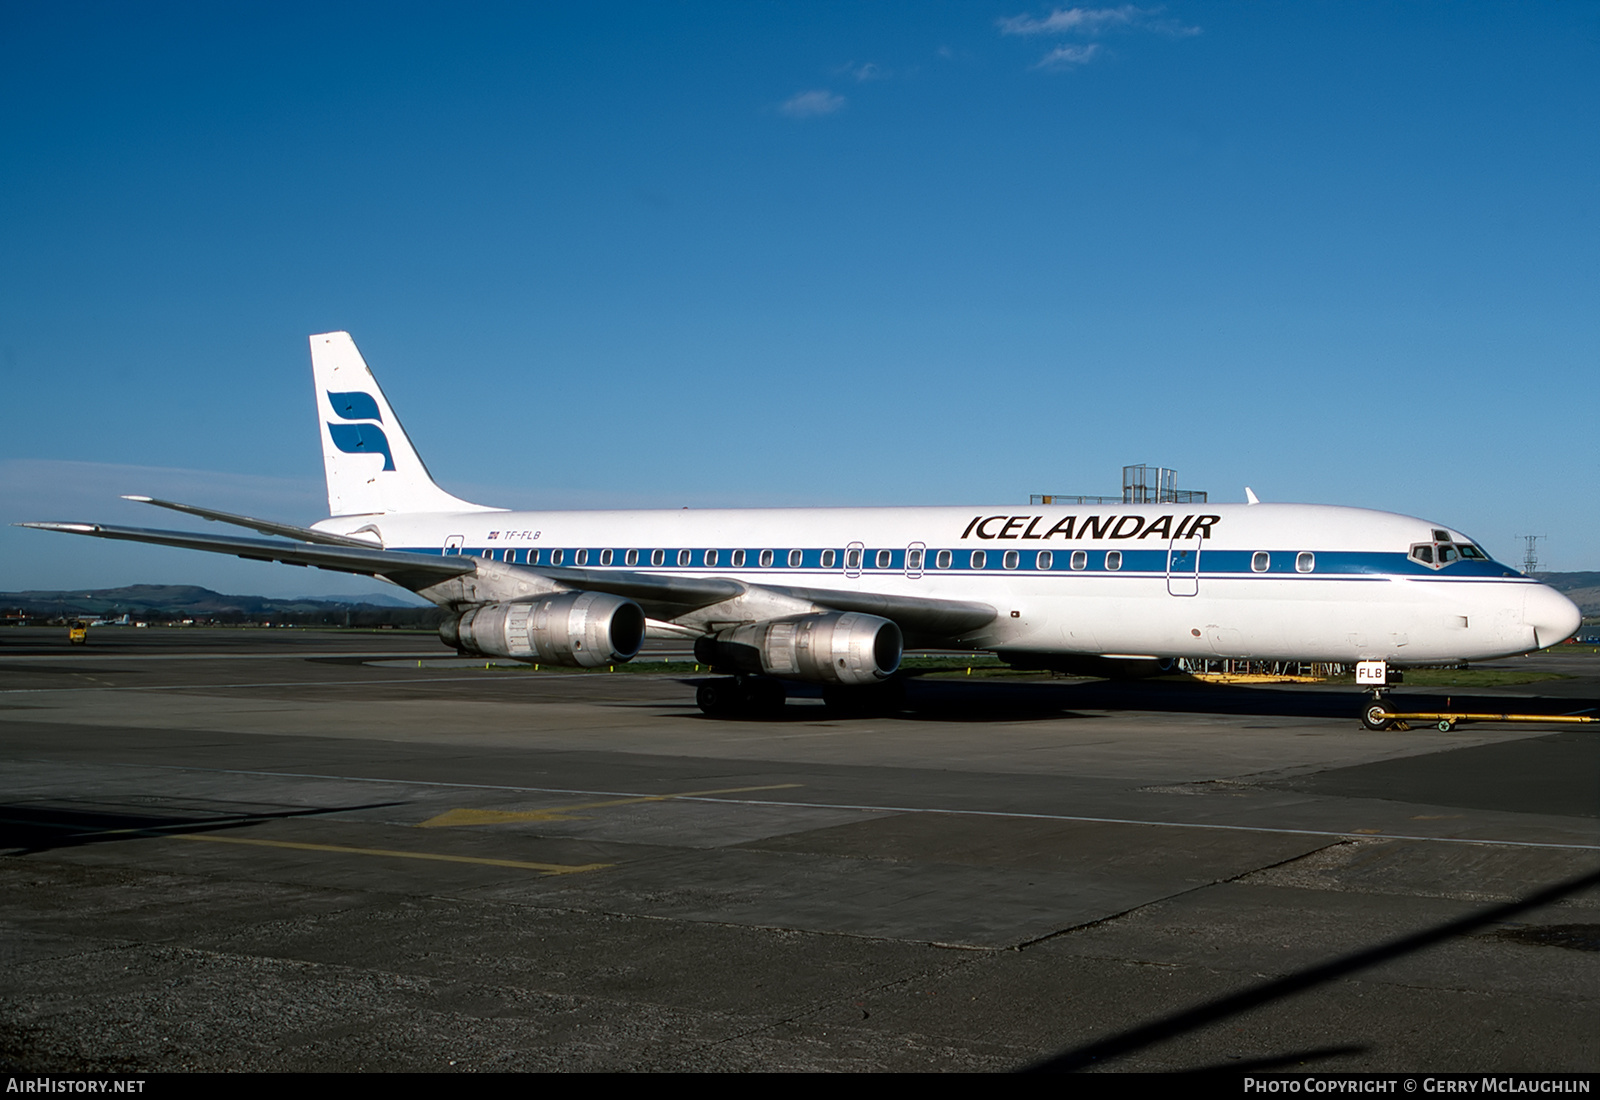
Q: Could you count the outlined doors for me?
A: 4